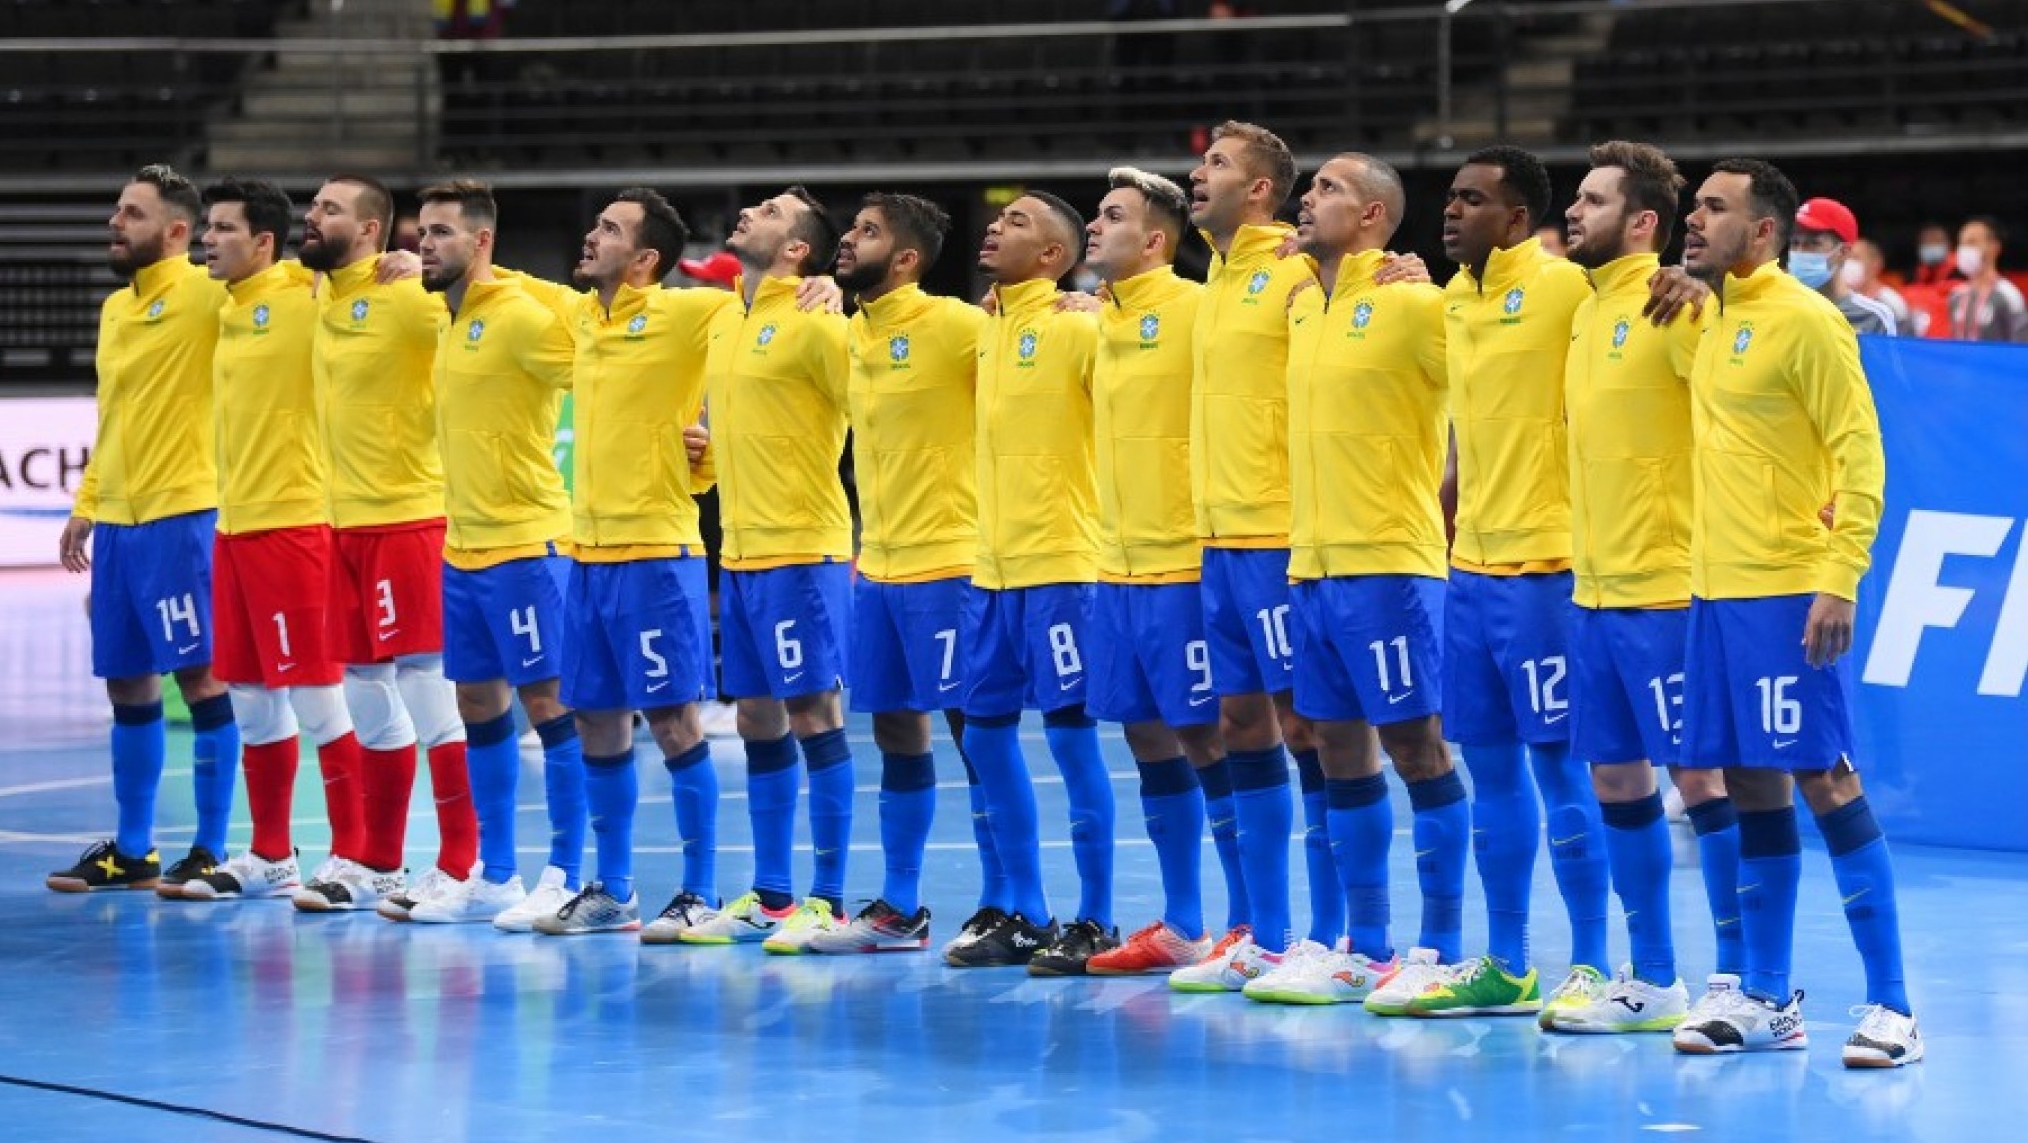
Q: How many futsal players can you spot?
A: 14